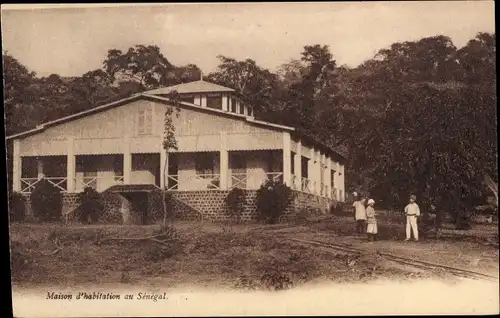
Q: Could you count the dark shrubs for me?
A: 5